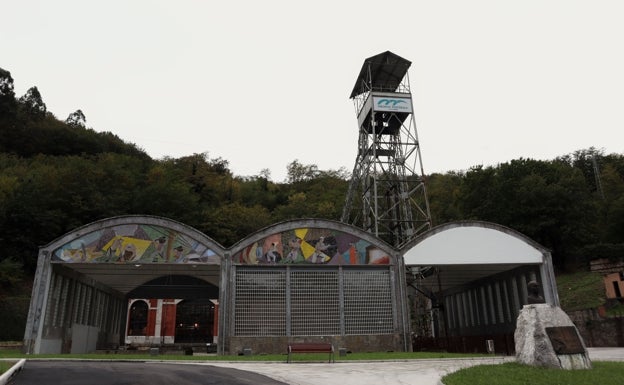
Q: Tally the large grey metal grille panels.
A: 3